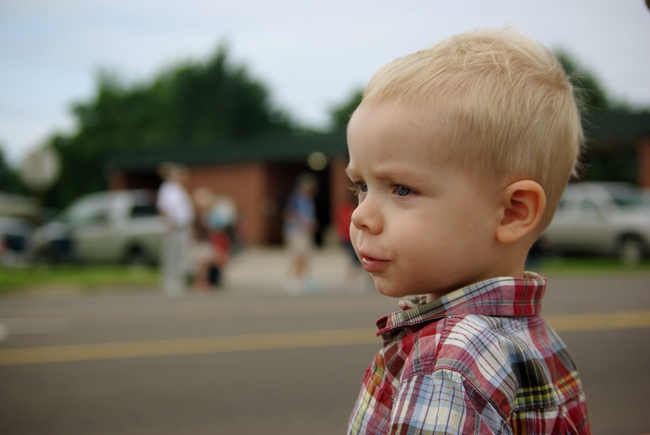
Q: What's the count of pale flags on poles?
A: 0